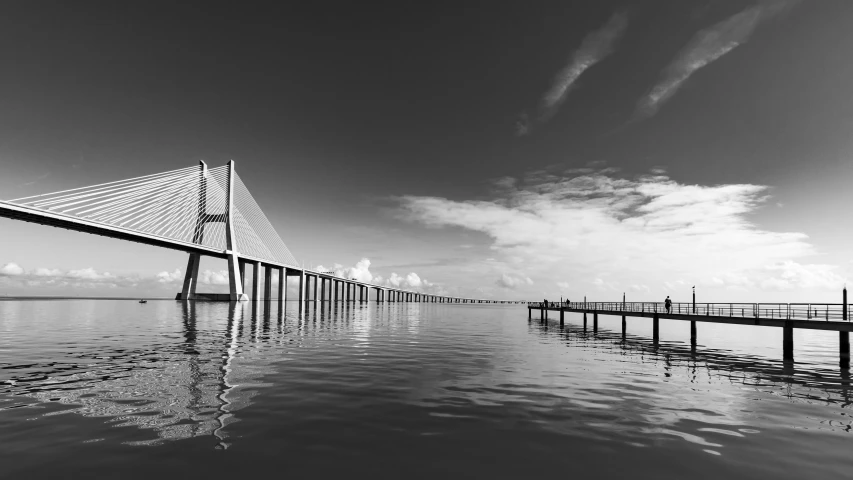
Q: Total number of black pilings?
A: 11